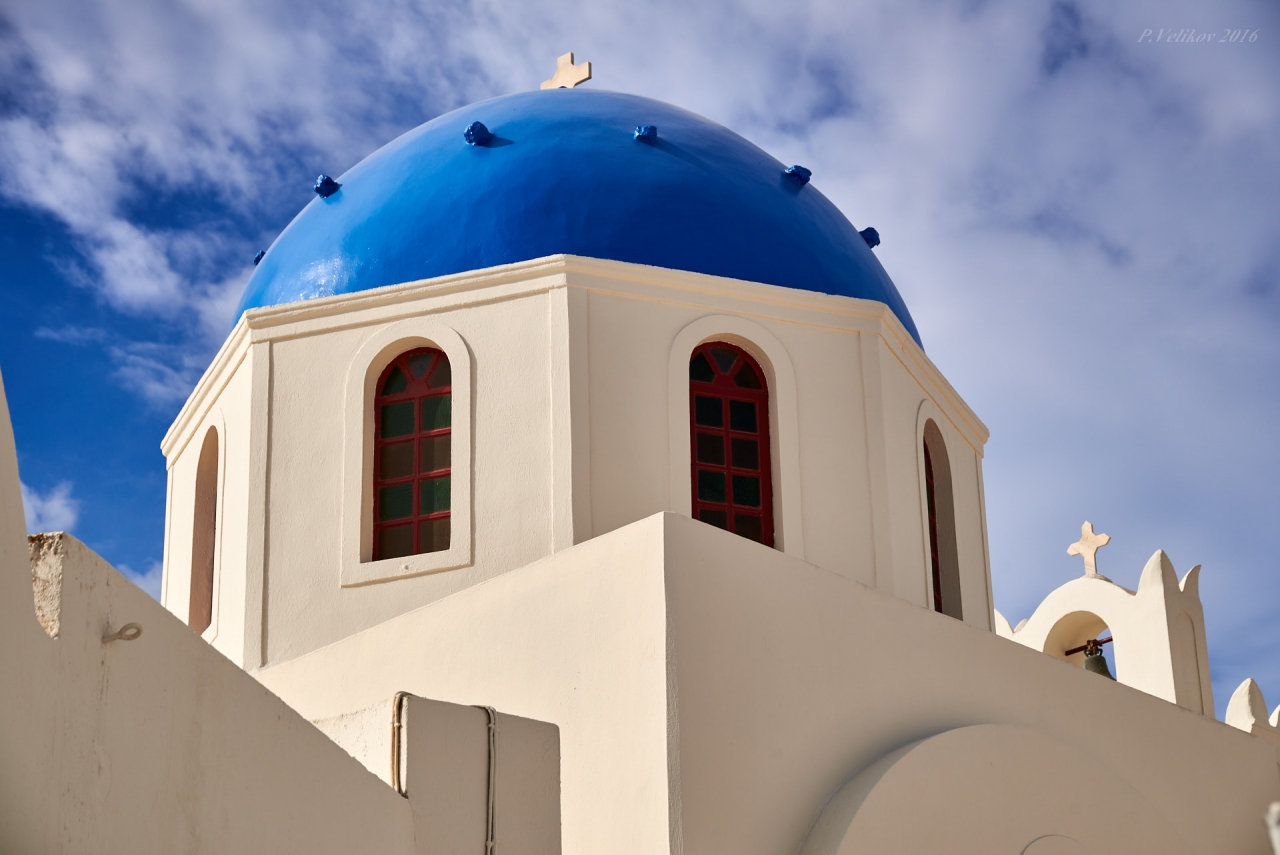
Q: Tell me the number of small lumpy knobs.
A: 6